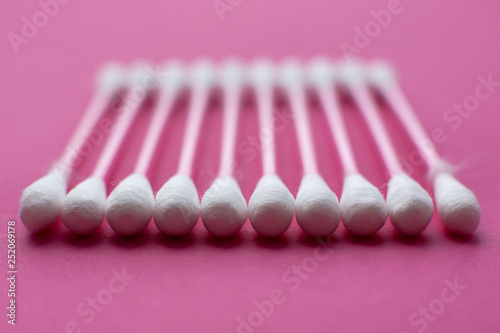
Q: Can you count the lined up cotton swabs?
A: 10